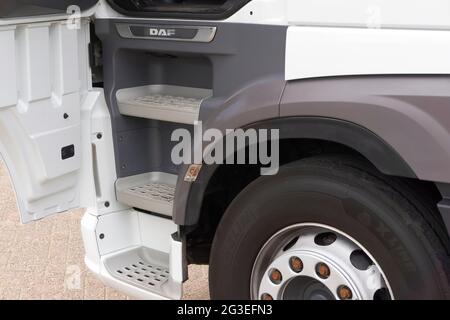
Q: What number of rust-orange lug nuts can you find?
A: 5